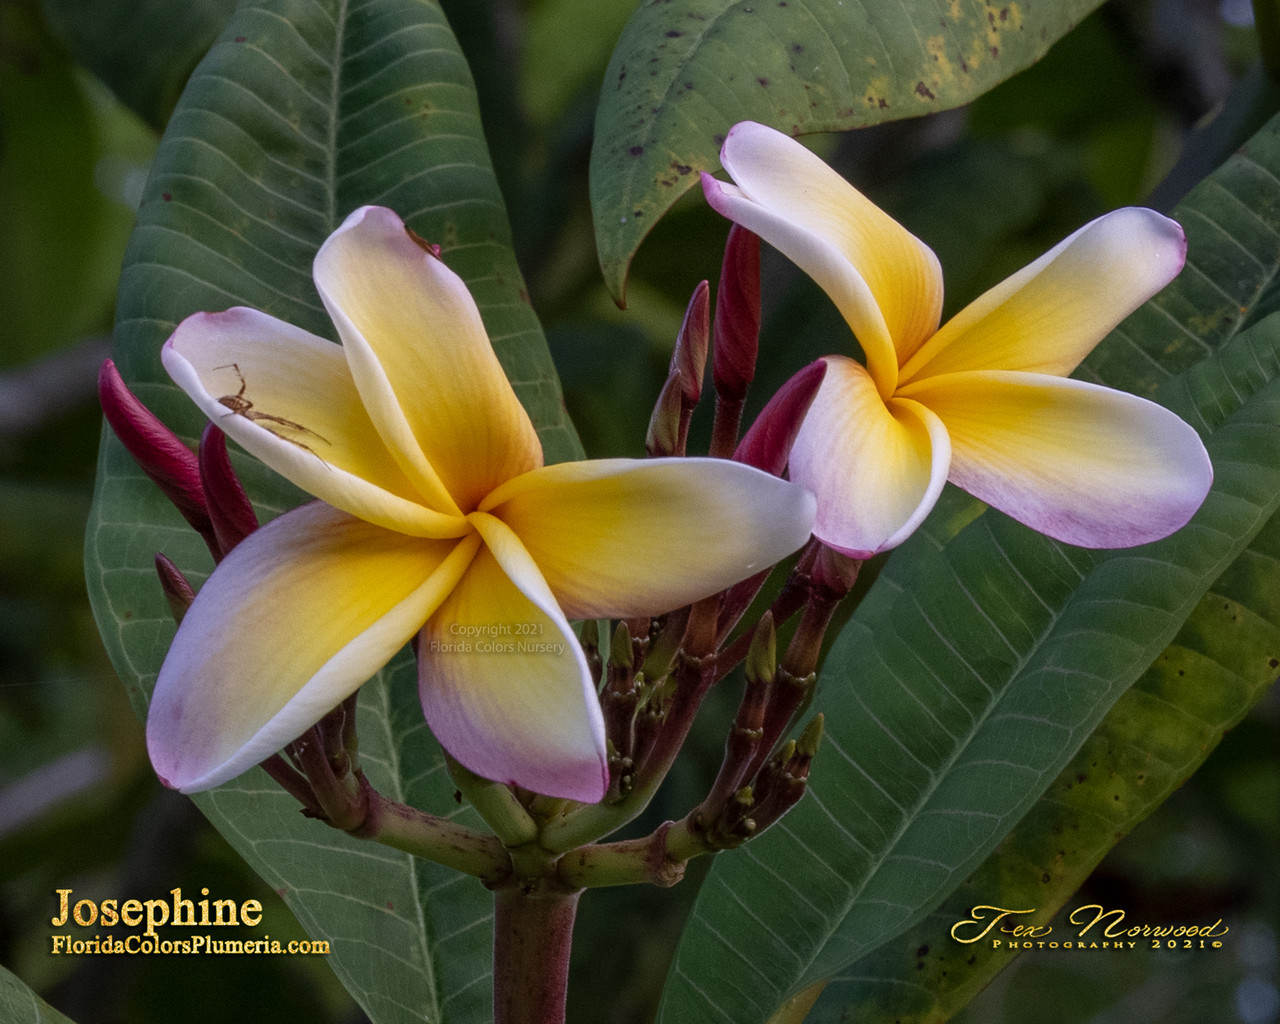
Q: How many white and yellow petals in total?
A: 10